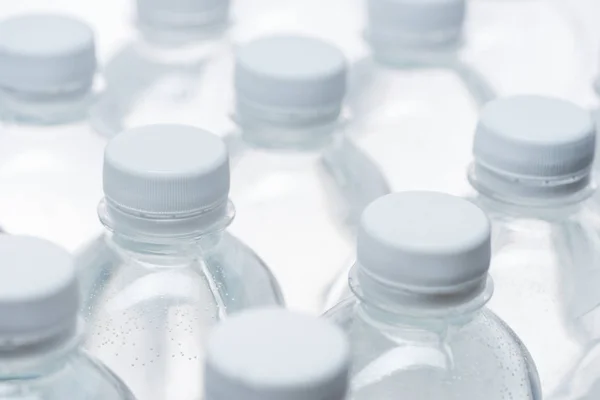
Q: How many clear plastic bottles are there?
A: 9